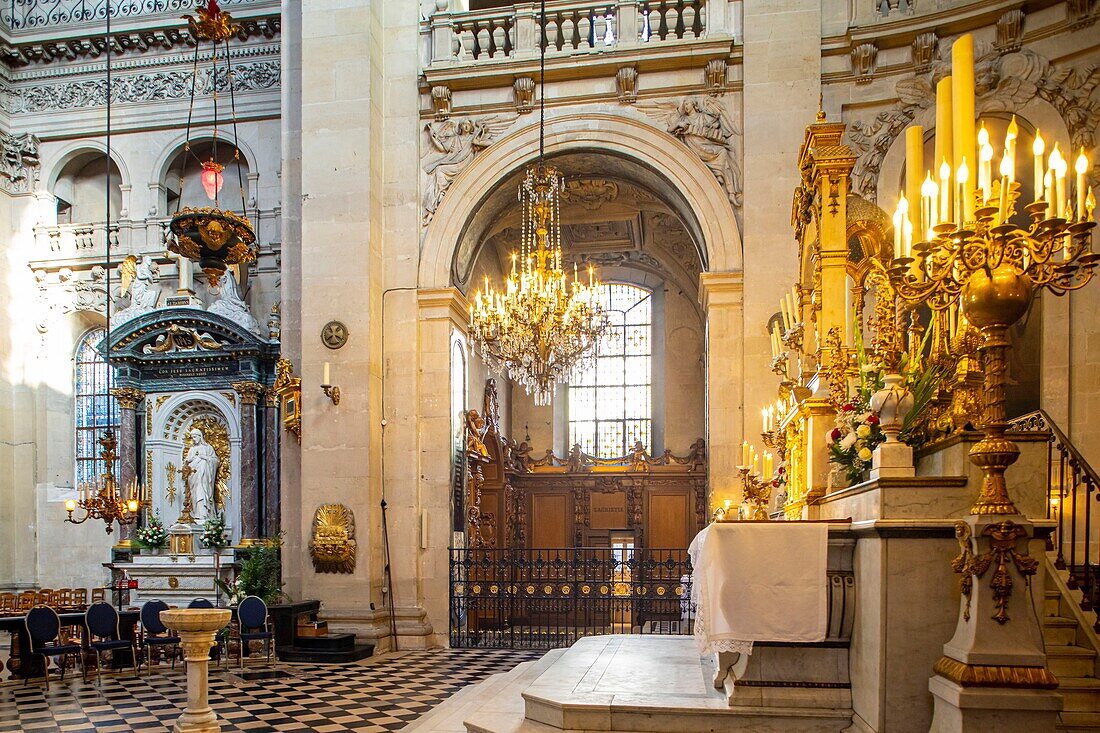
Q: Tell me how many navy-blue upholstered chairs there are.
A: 5